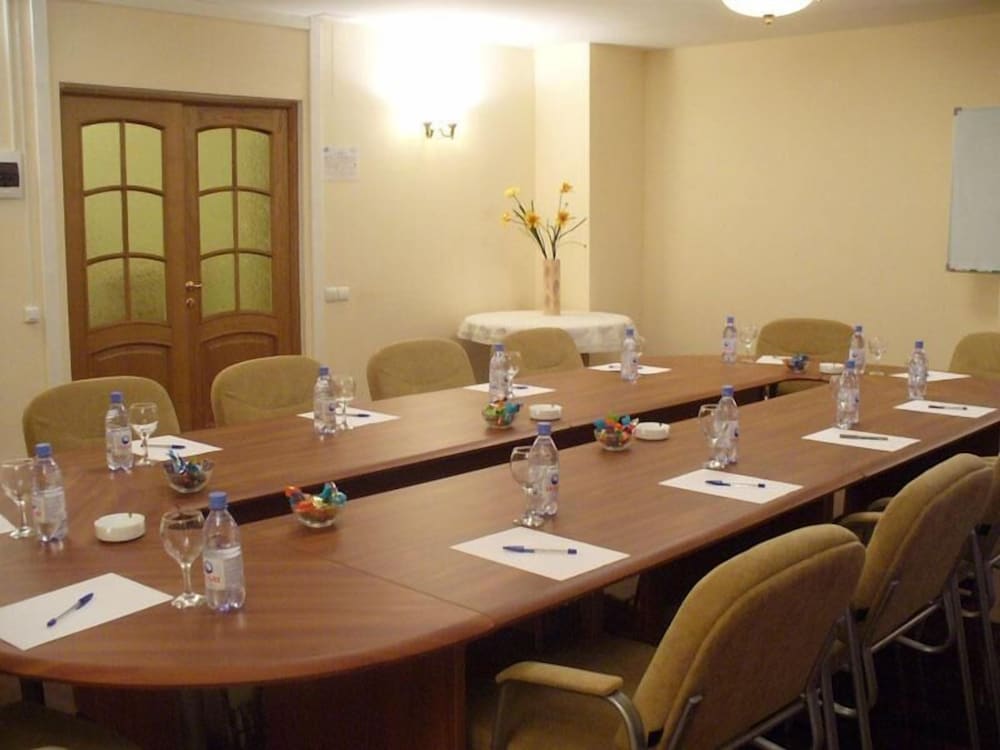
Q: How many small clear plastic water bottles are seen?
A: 12